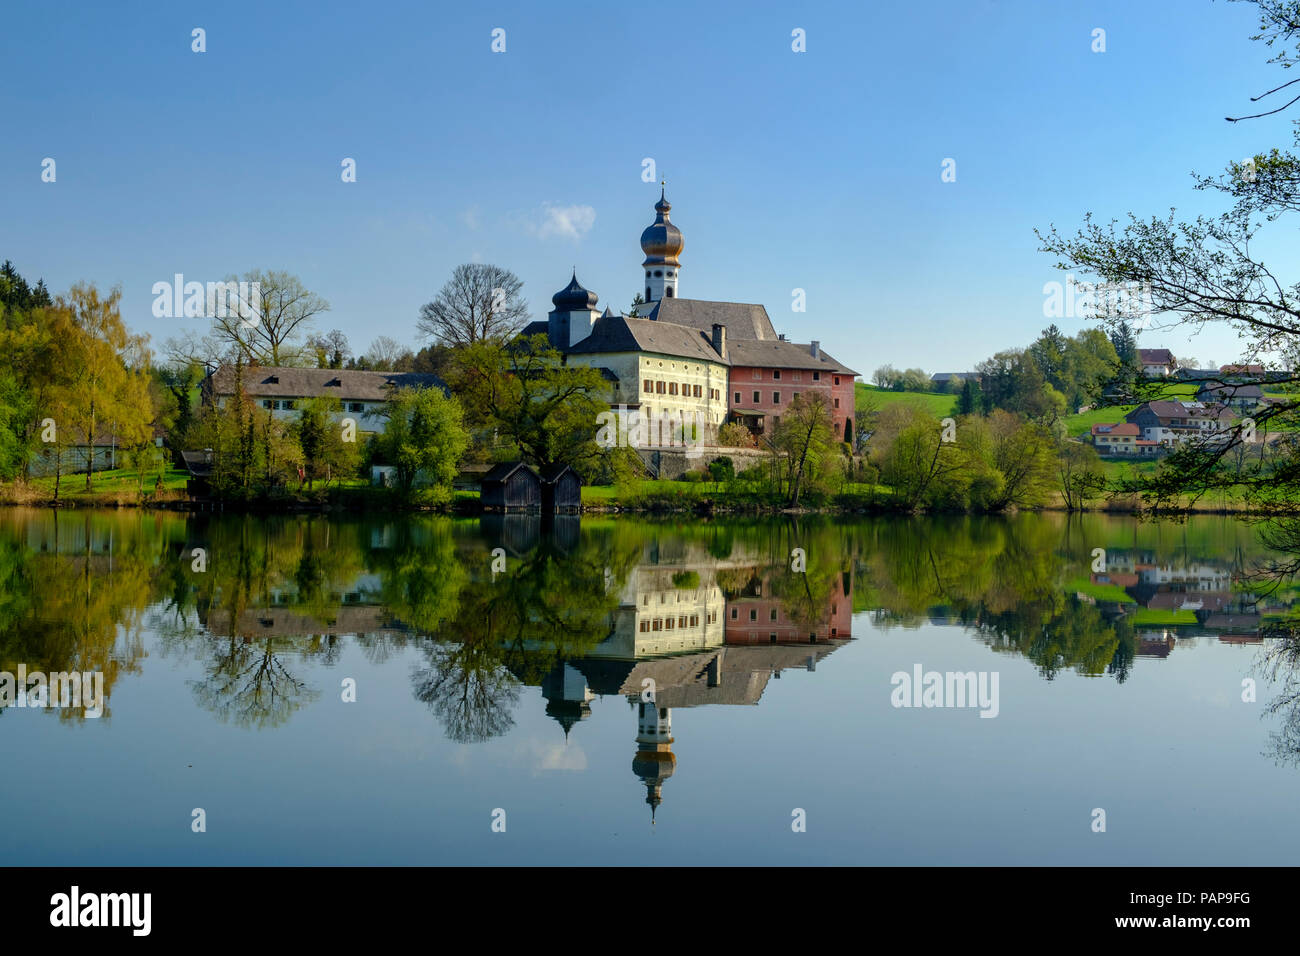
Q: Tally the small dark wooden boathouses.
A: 2